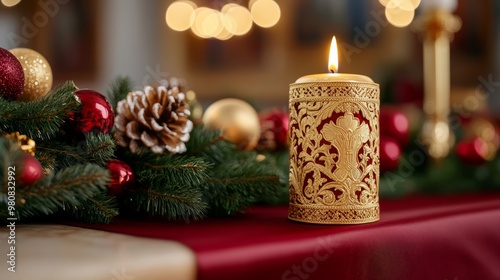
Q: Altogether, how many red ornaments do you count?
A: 8